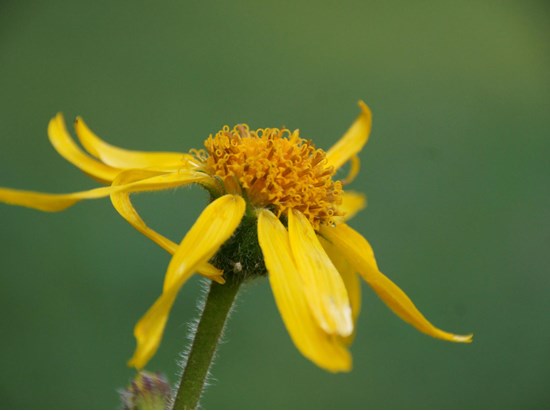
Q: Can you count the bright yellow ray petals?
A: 12